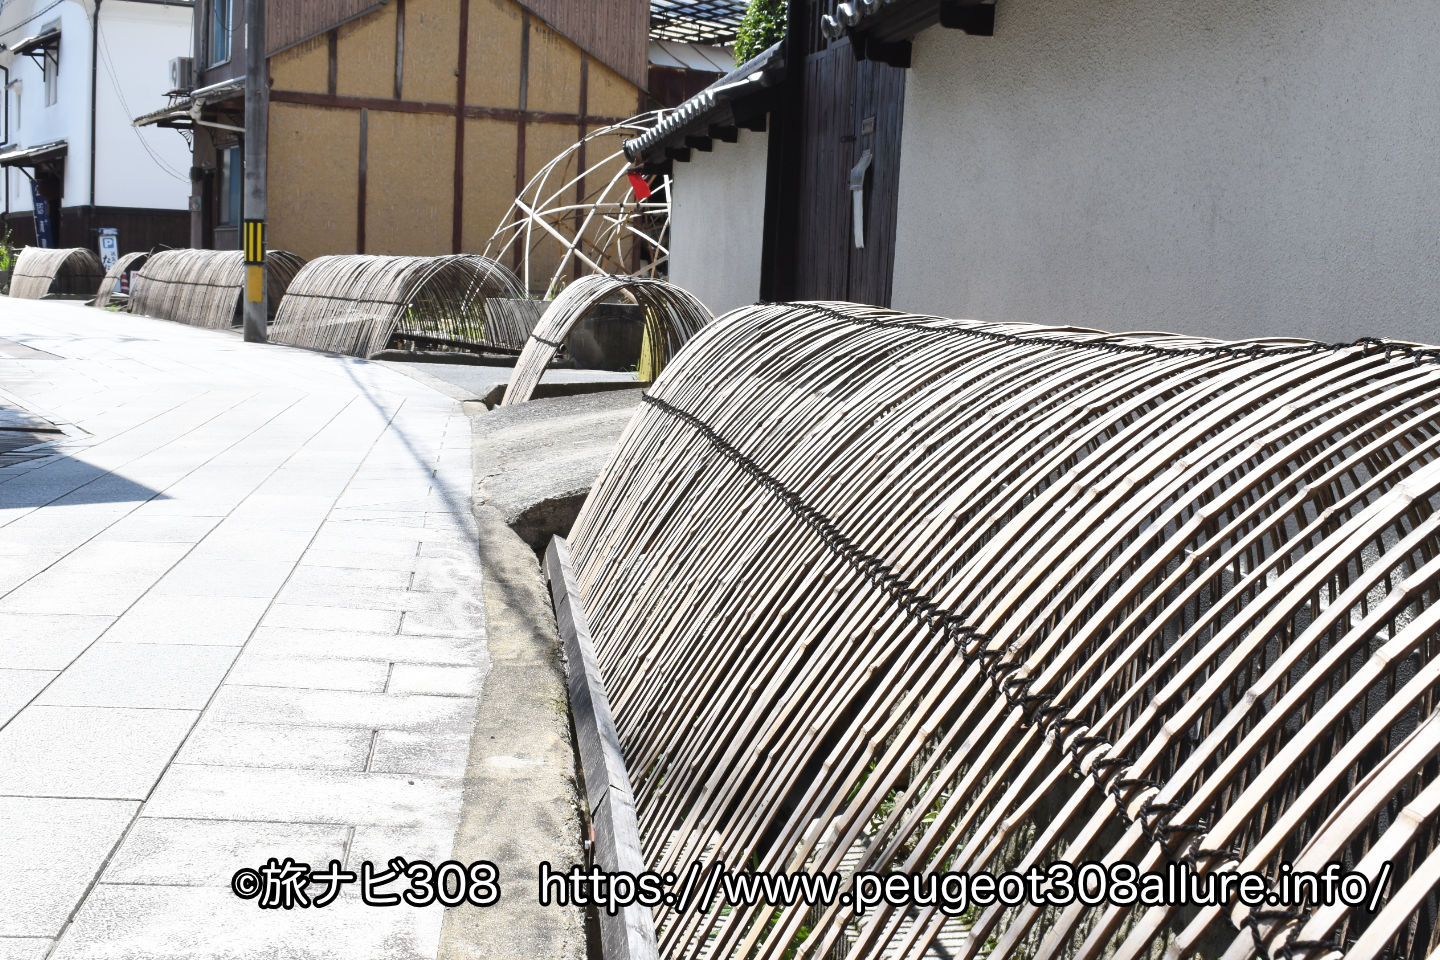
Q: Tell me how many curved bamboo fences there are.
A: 6